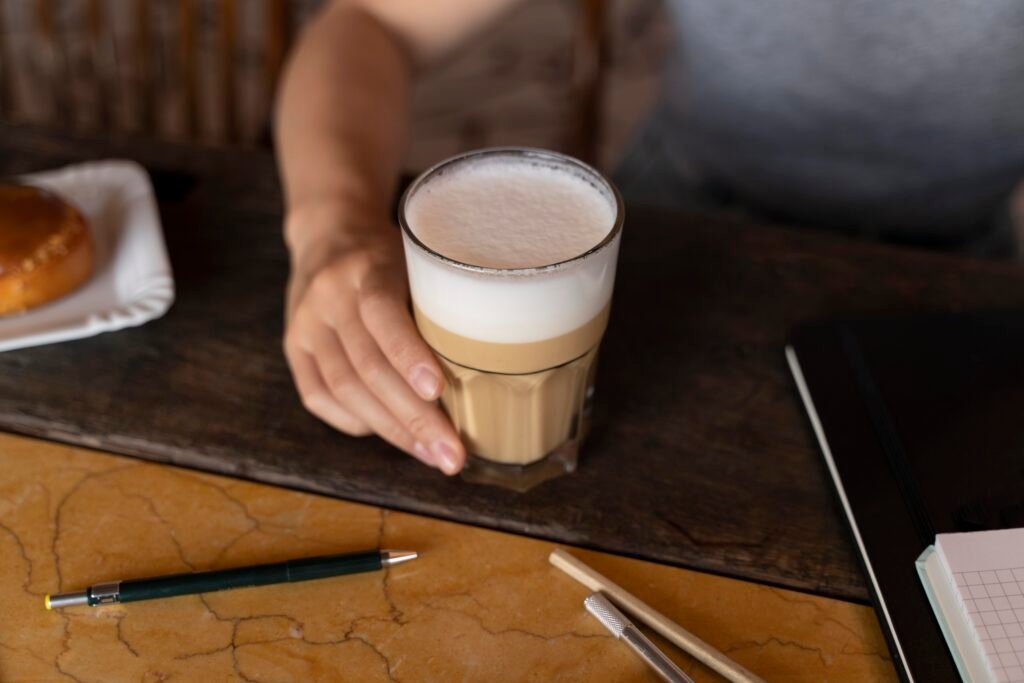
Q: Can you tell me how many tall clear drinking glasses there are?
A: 1